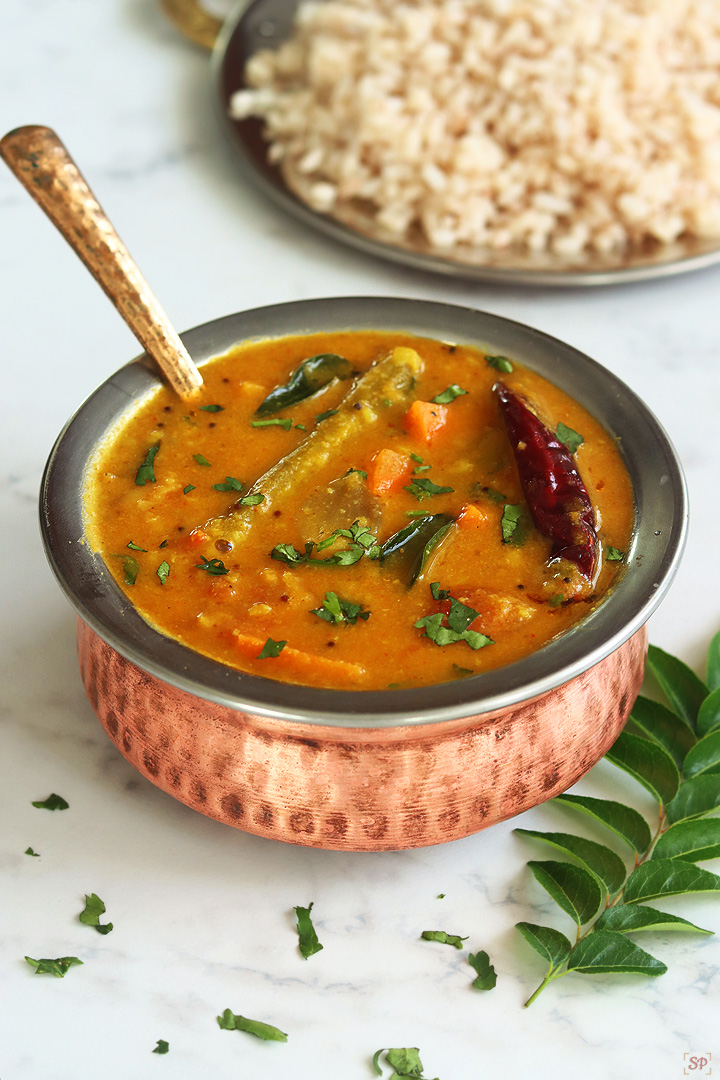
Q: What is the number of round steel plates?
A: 1